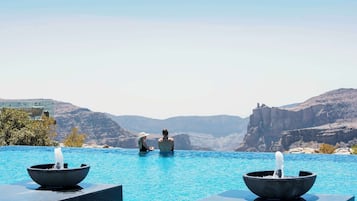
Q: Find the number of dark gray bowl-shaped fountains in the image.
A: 2